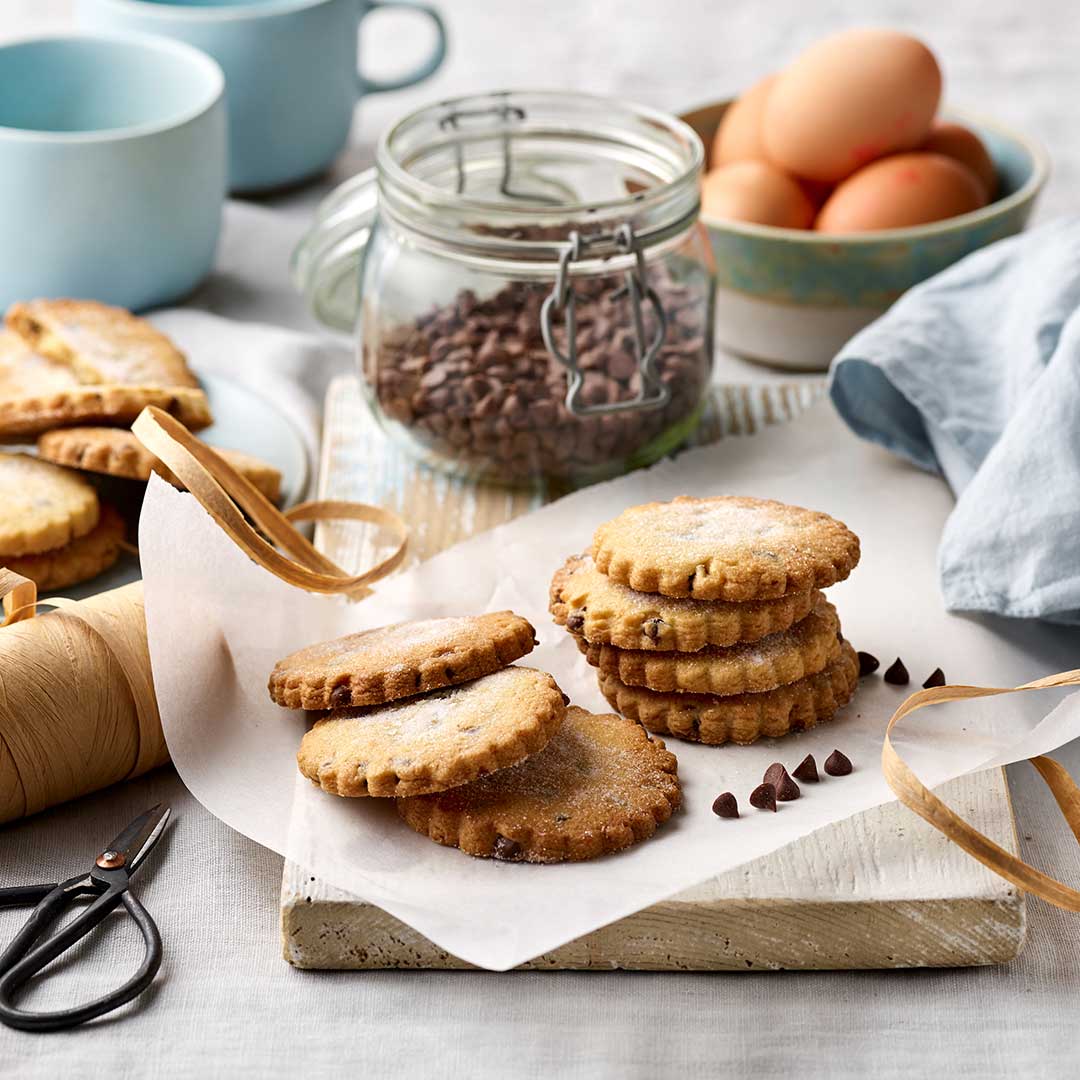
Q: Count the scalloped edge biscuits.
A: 12